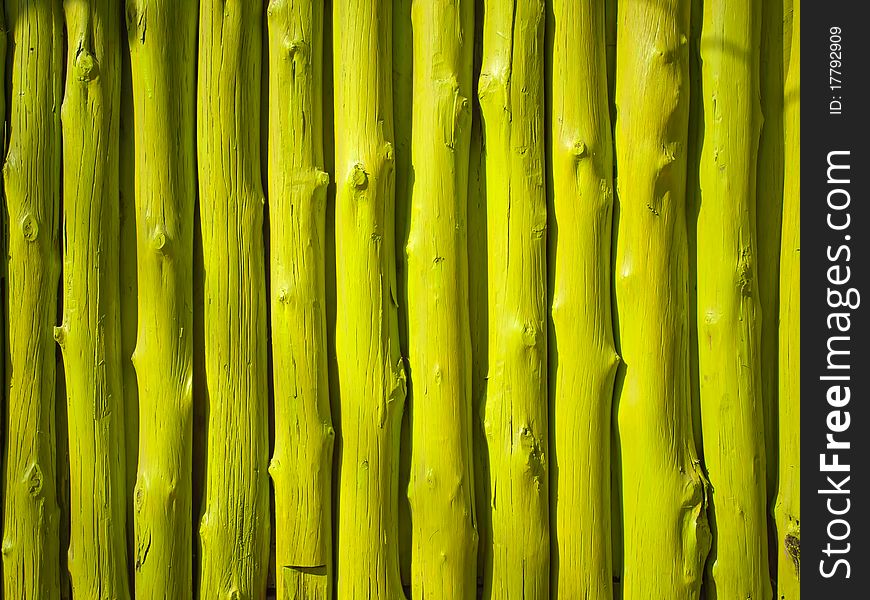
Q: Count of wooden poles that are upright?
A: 12